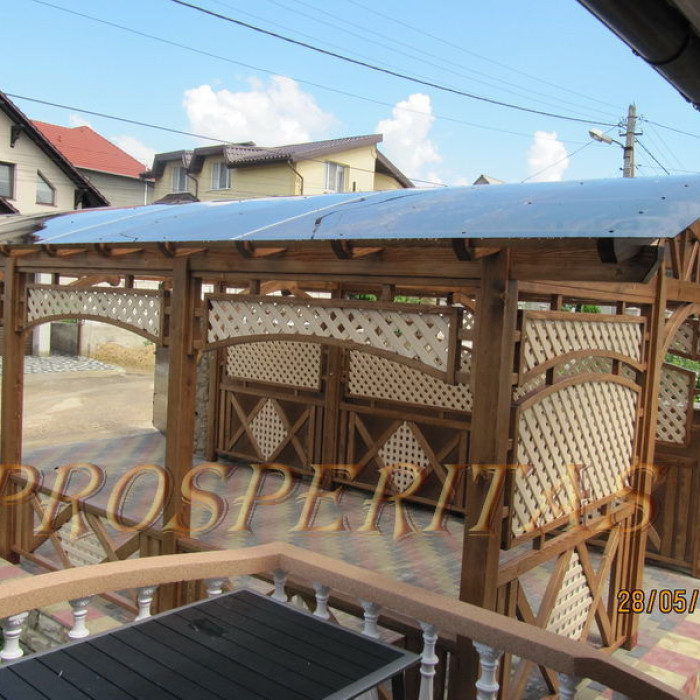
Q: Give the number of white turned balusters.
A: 10